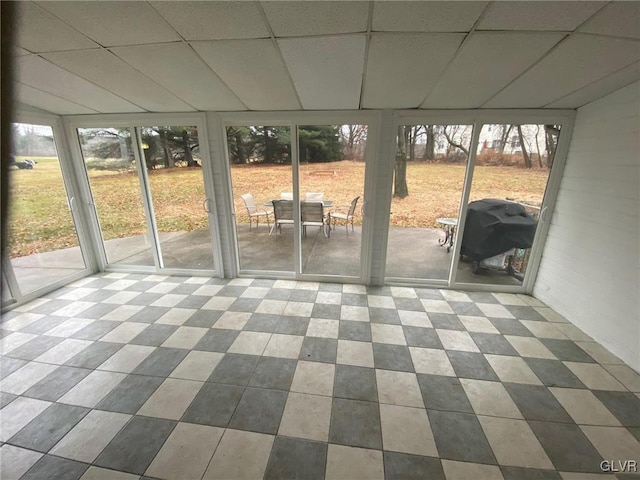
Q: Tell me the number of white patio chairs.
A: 6